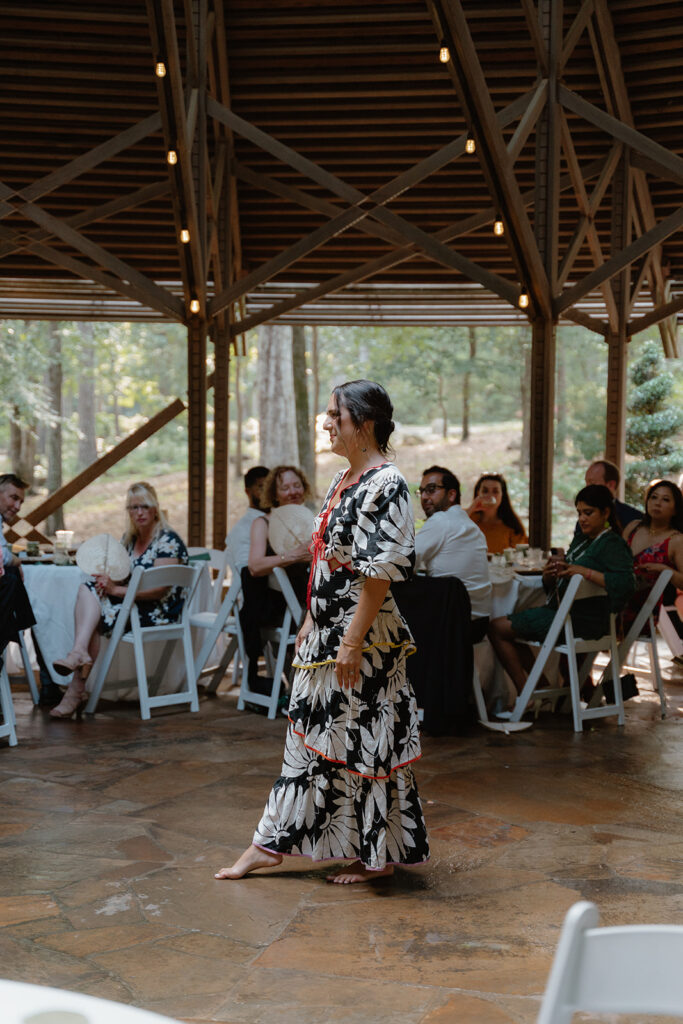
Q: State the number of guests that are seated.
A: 9